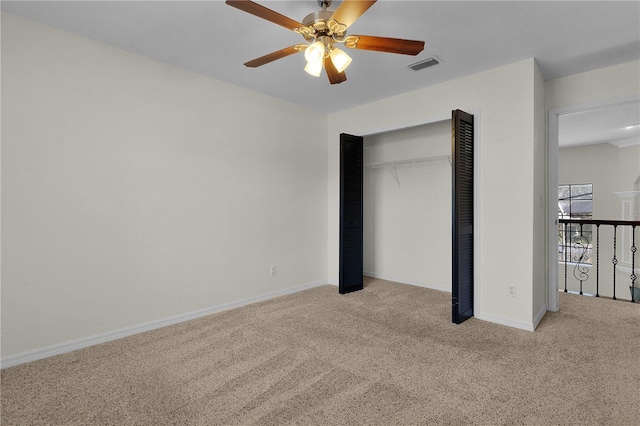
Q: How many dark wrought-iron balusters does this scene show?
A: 5